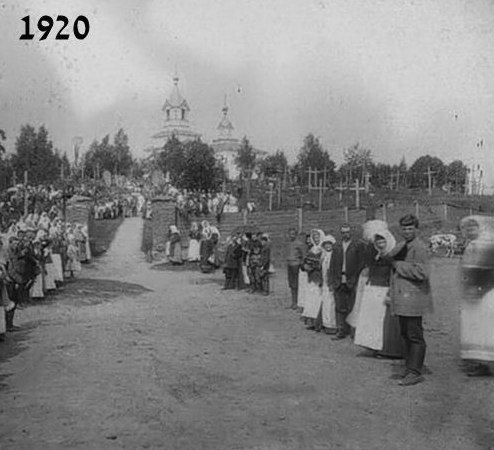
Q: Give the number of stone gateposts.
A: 2